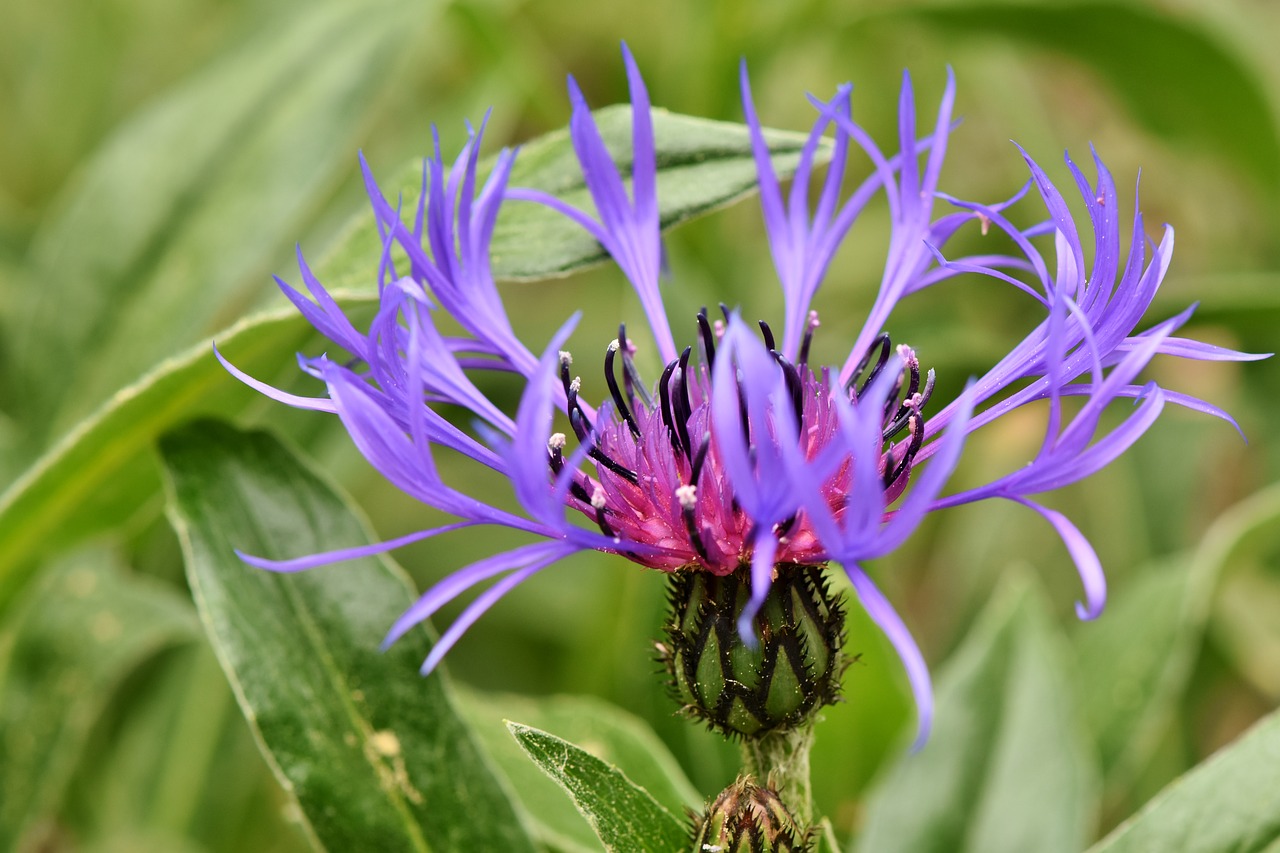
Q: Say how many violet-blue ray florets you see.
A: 13